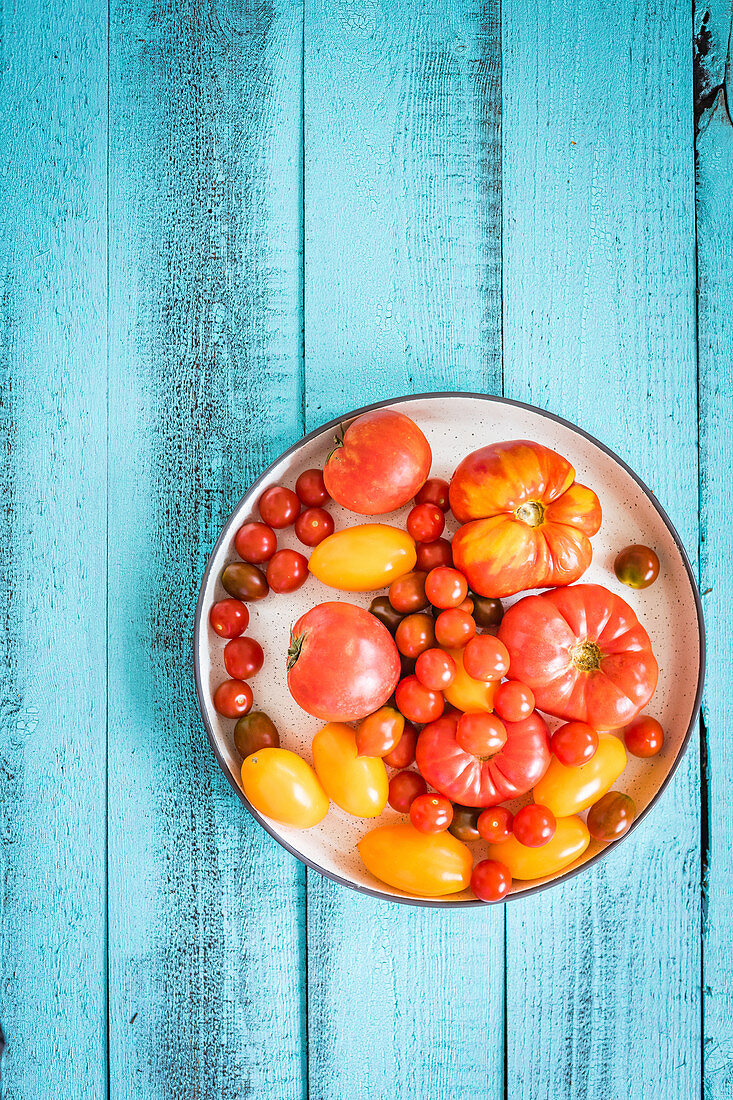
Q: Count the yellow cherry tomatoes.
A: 7